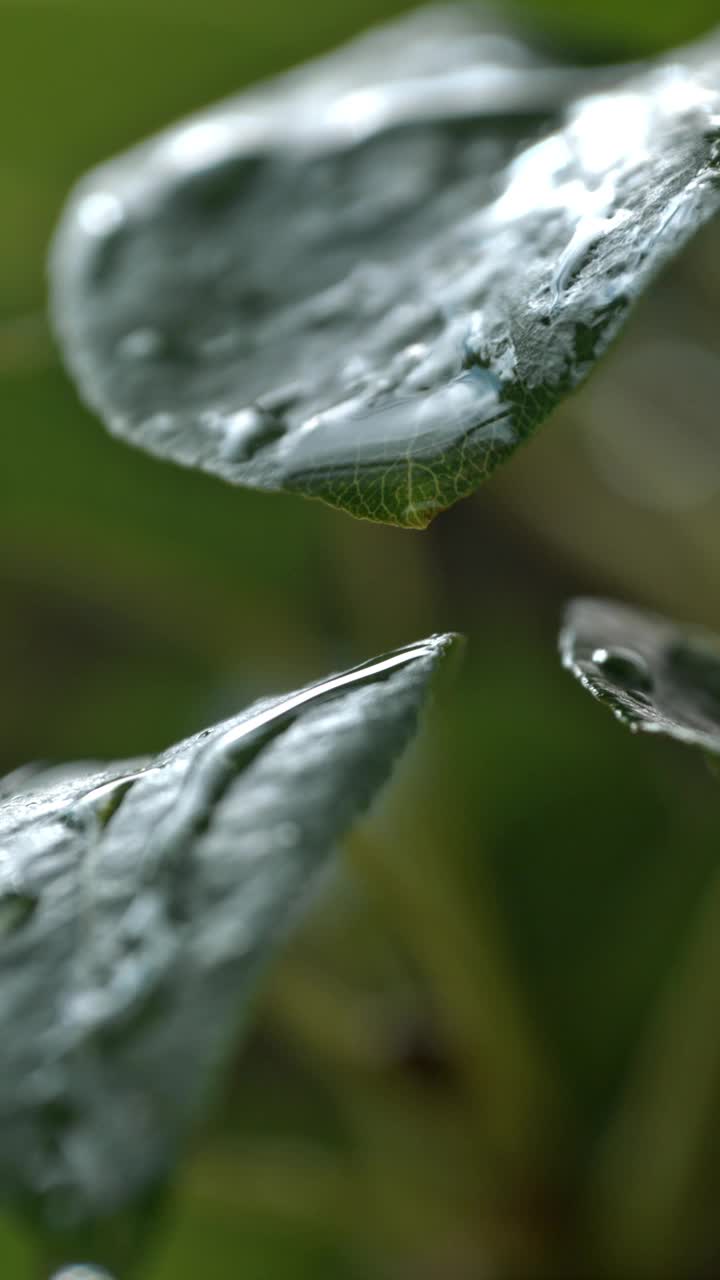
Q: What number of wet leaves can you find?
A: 3